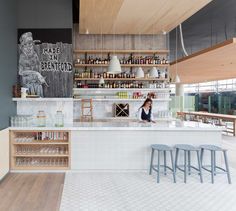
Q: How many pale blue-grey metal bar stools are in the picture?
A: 3